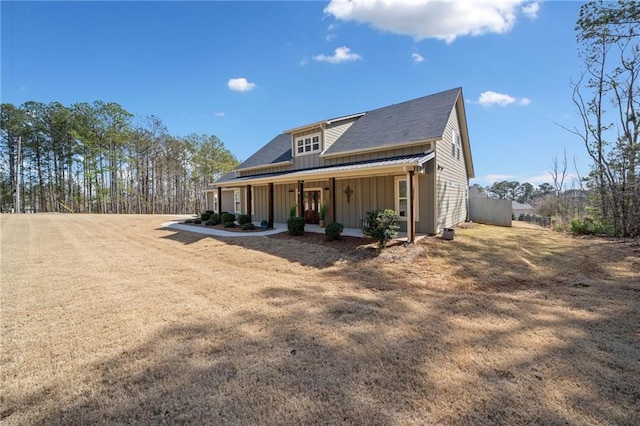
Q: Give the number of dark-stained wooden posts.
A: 6